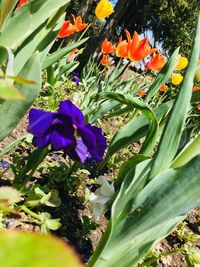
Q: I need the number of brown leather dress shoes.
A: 0